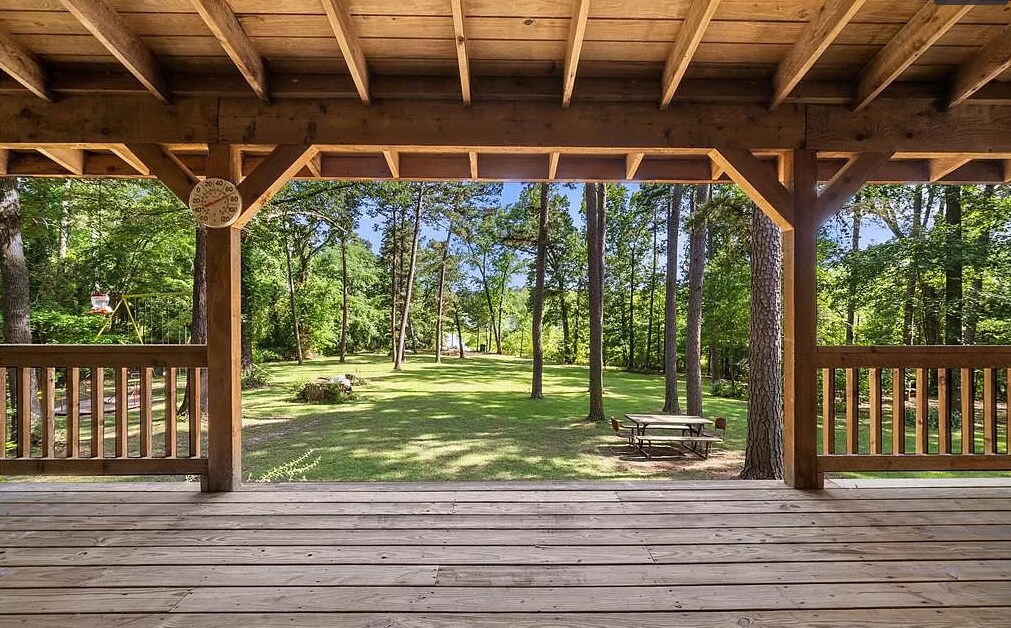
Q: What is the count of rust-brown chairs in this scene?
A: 2